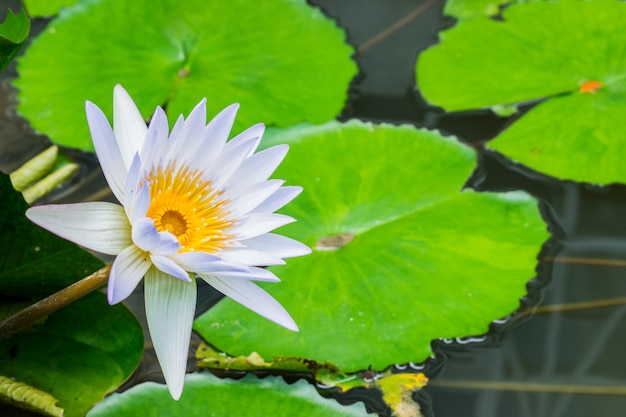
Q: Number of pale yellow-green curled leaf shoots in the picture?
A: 2